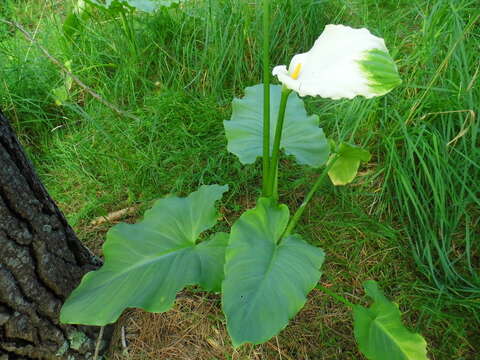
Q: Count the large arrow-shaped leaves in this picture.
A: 4